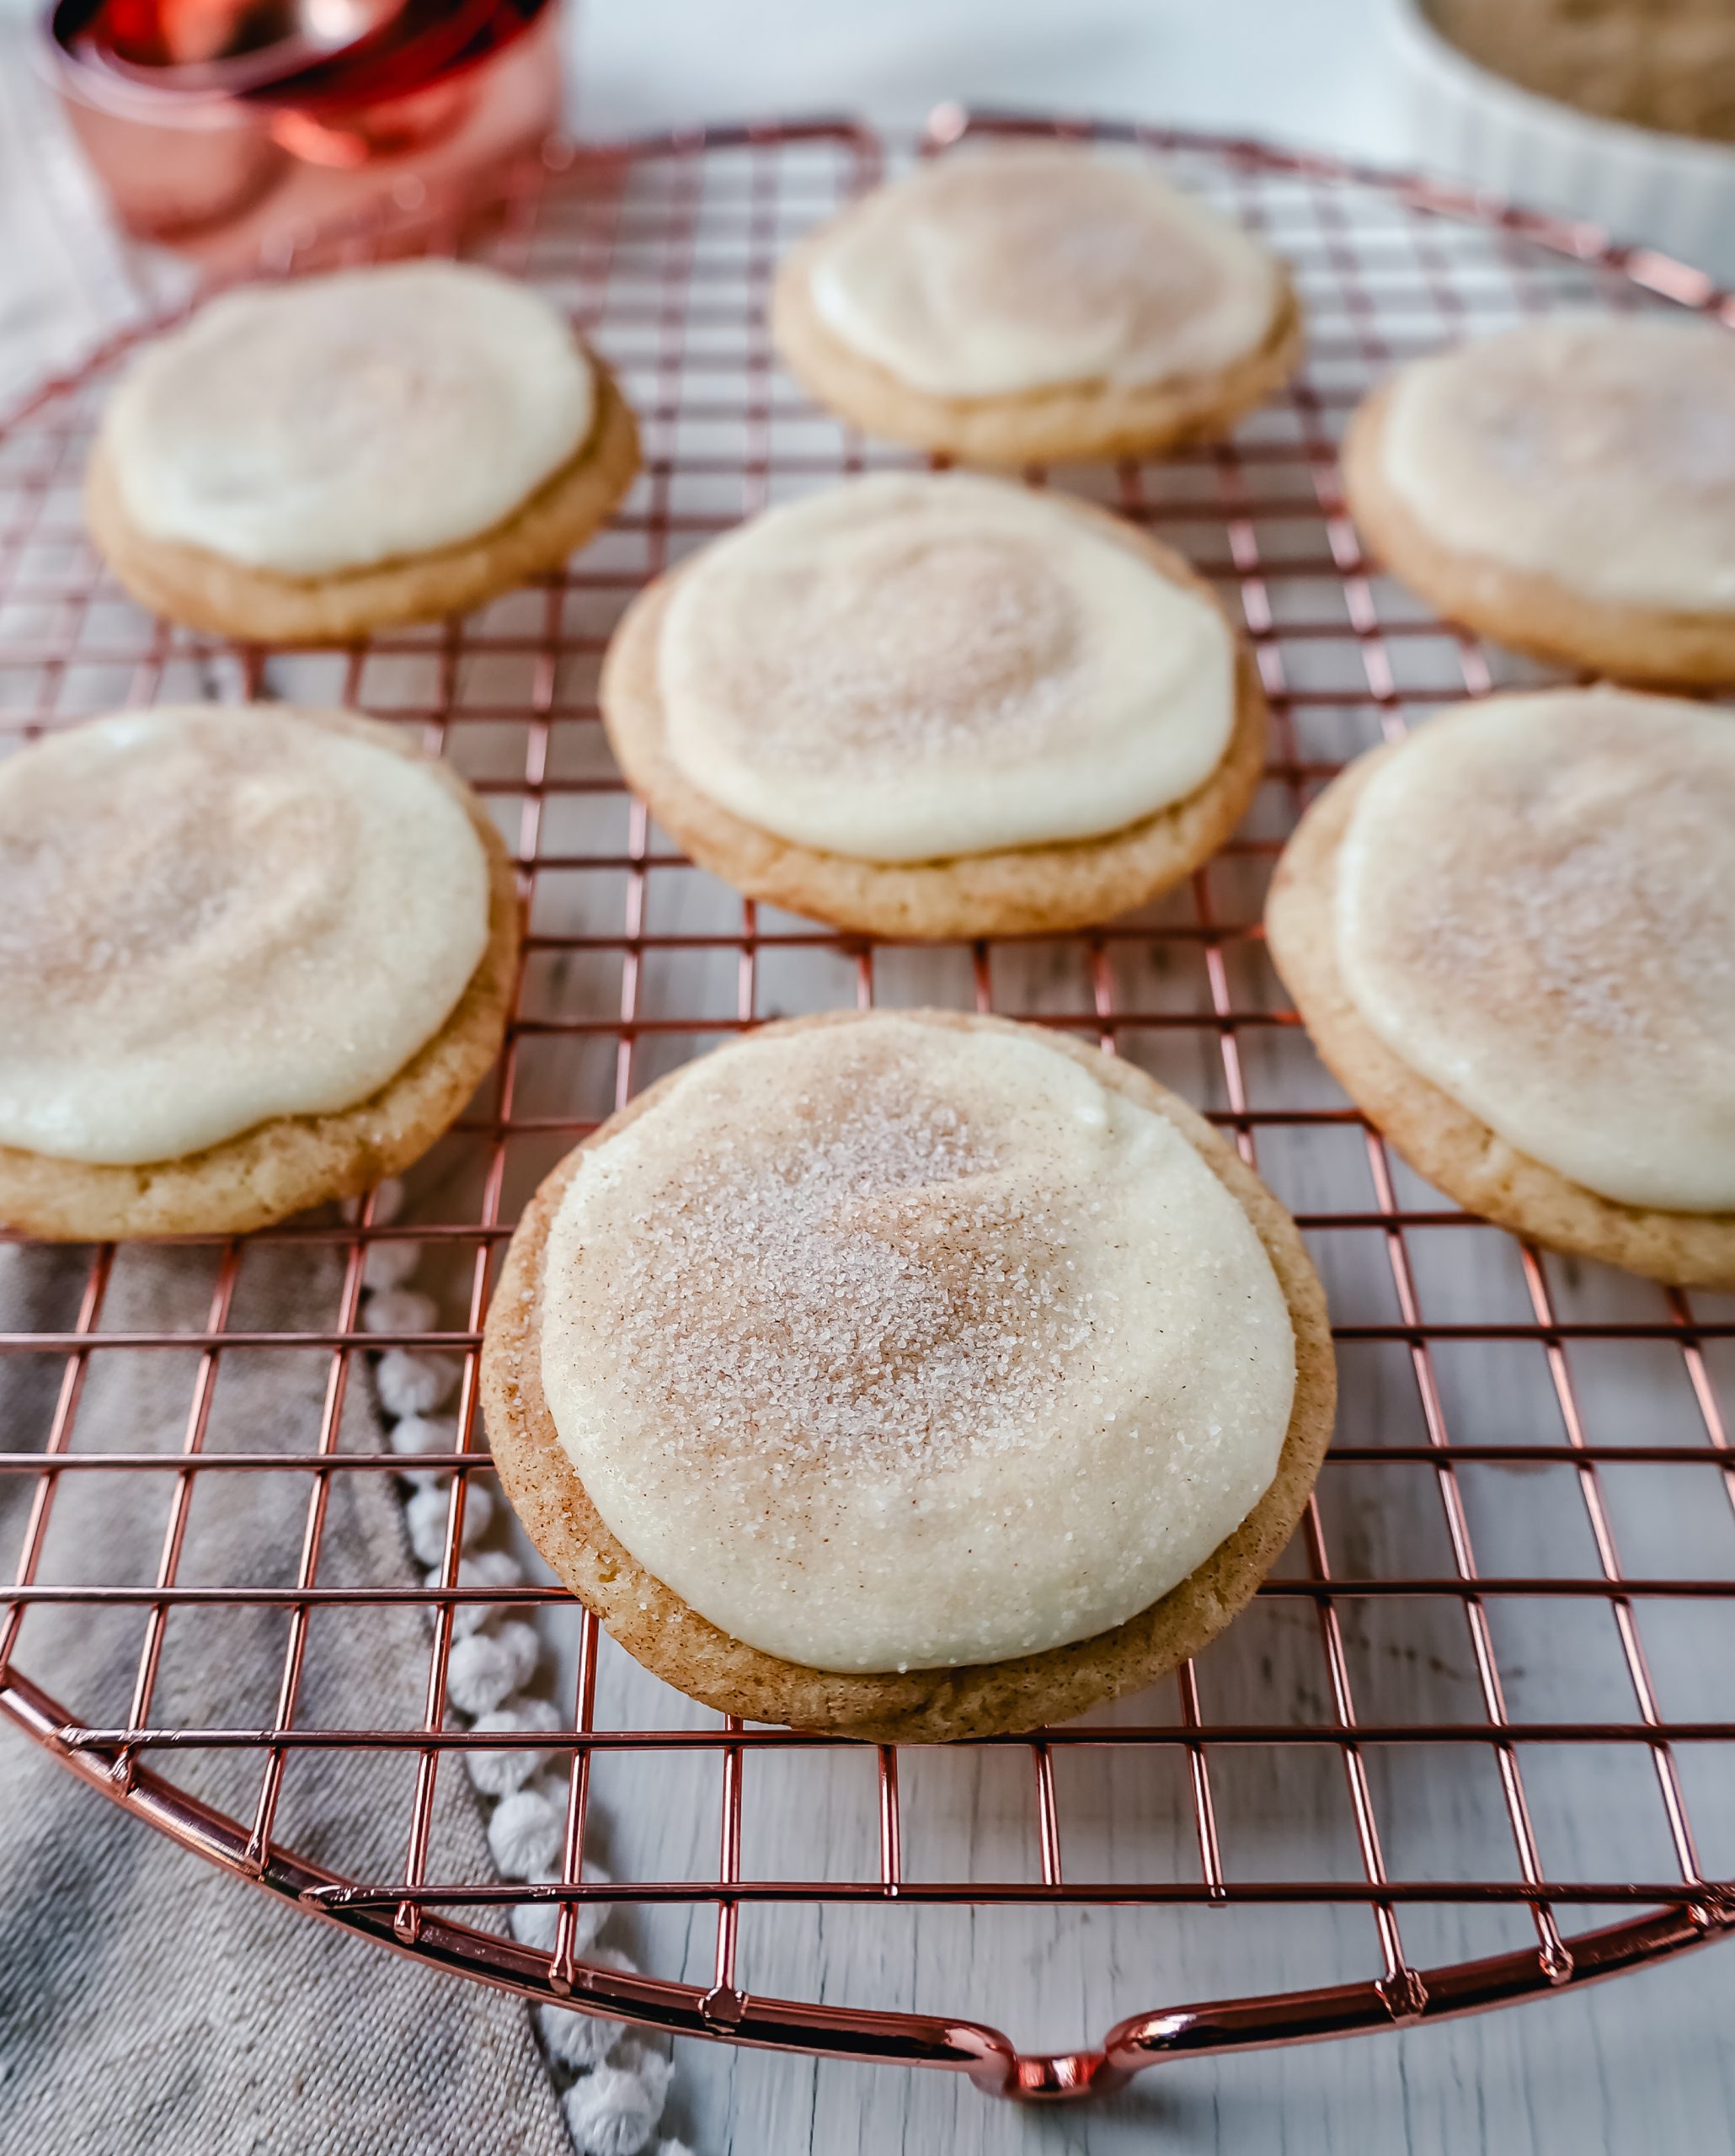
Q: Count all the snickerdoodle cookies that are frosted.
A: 7